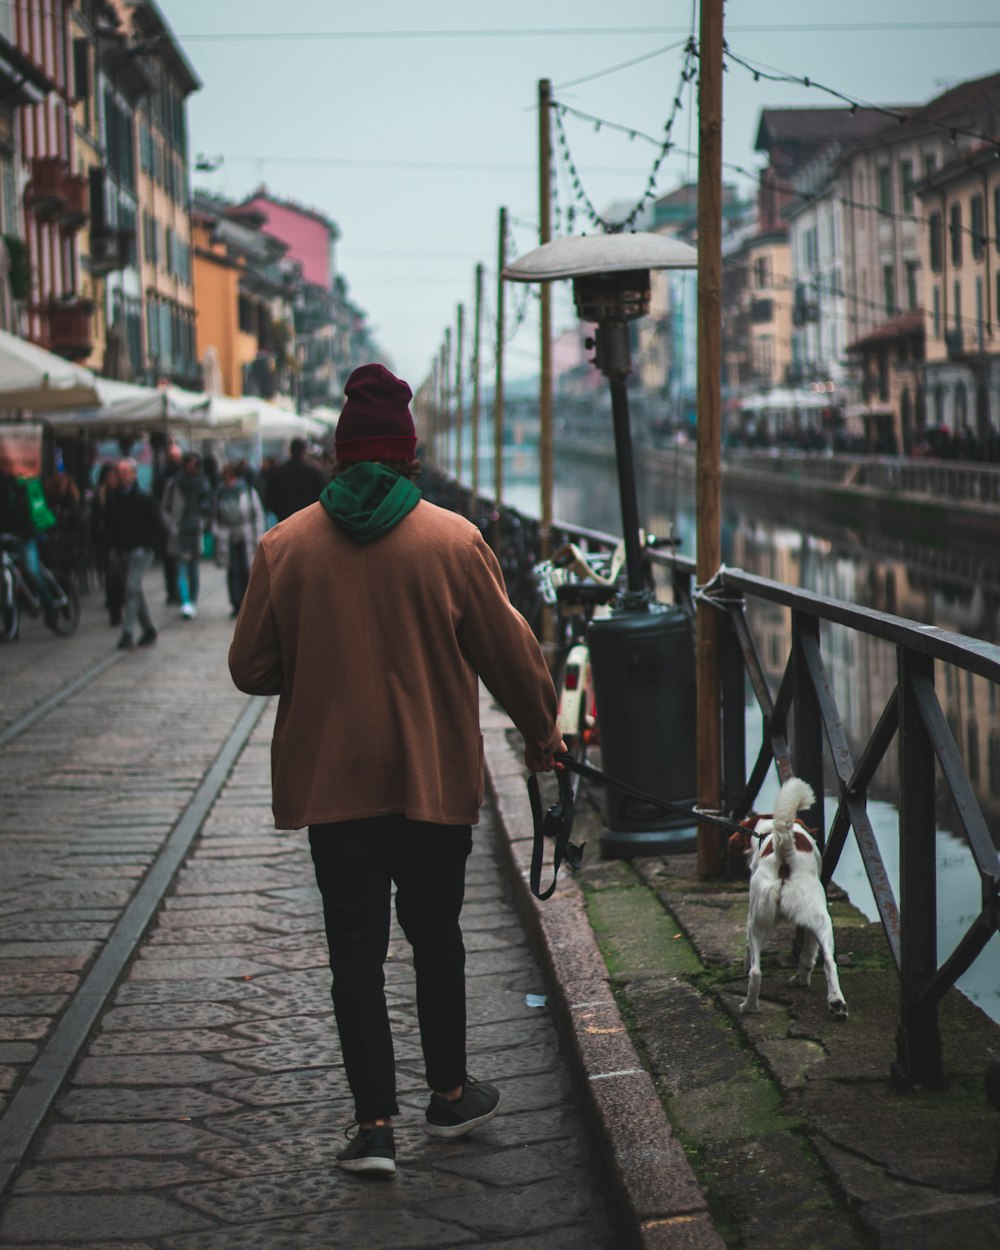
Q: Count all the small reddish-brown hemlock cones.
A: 0